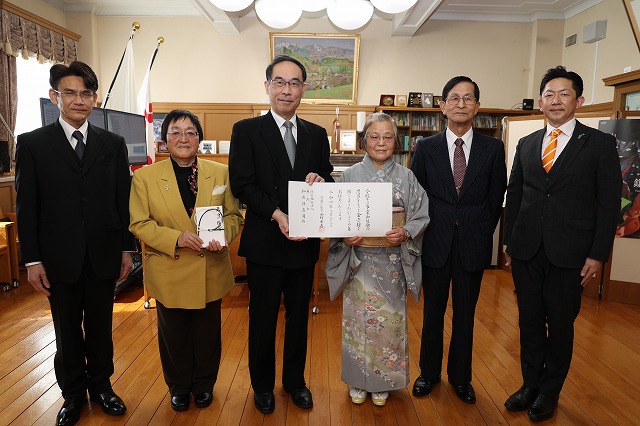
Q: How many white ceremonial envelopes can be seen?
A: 1